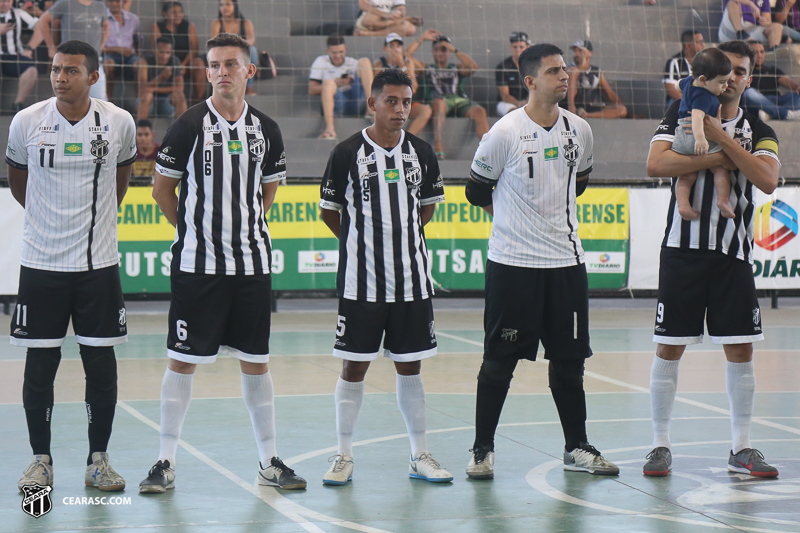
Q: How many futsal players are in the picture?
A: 5